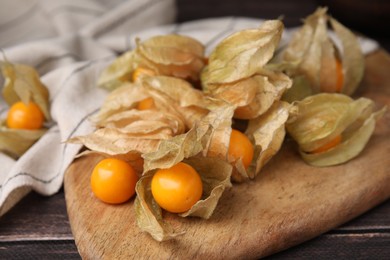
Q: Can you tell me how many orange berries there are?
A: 8